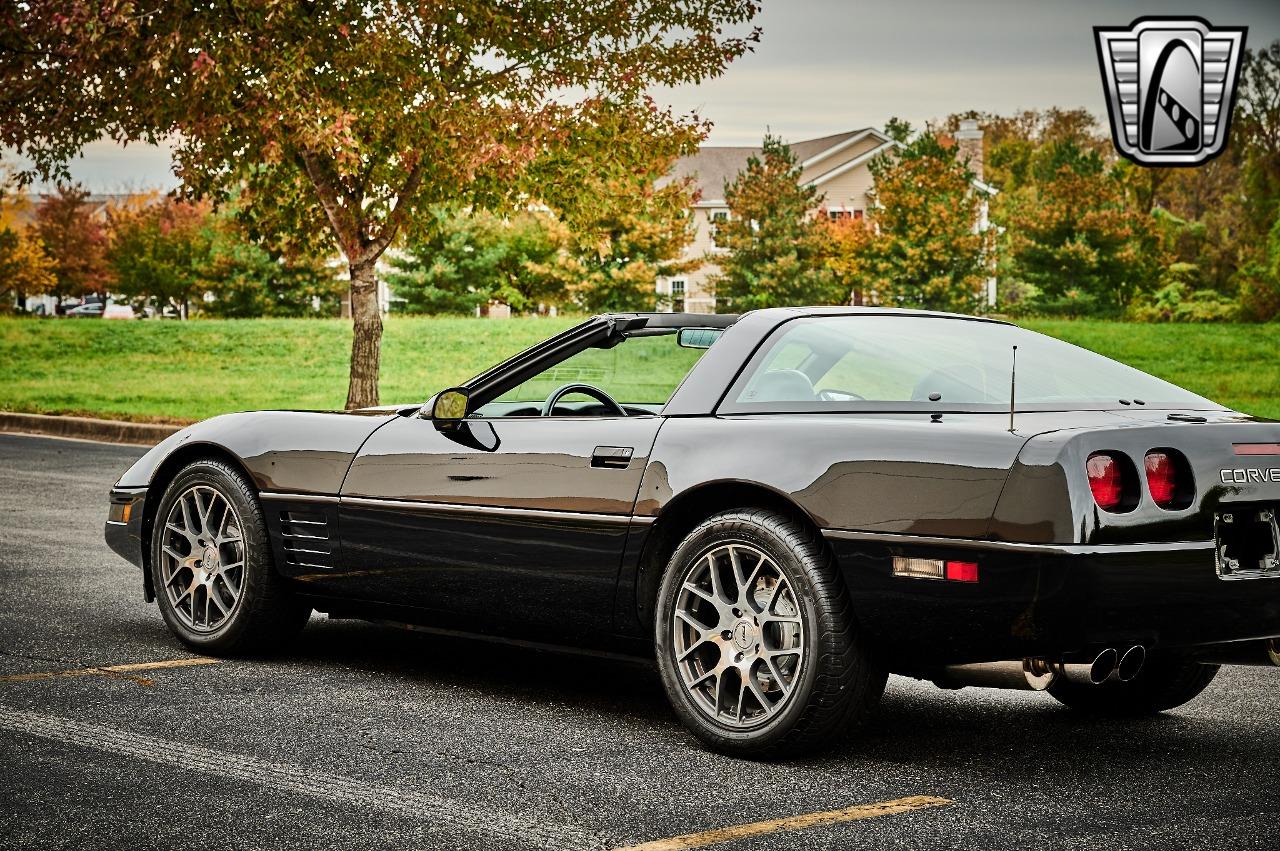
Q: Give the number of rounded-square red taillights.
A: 2